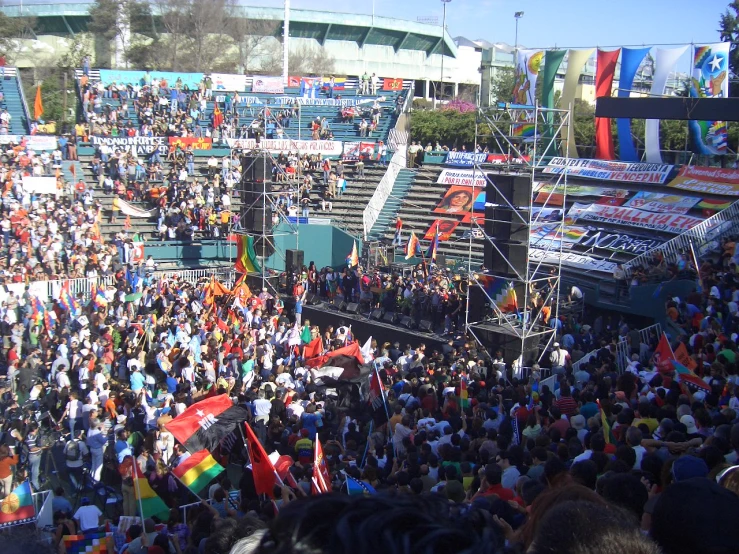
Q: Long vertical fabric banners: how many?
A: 7